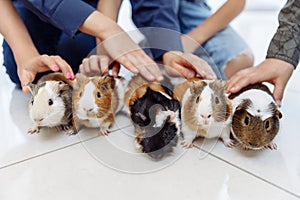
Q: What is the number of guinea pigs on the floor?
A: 5